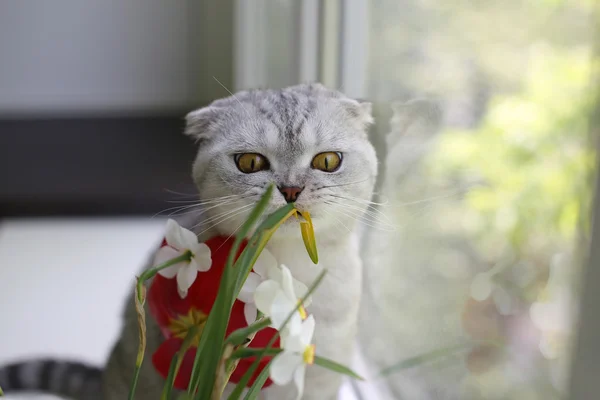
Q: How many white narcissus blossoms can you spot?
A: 4